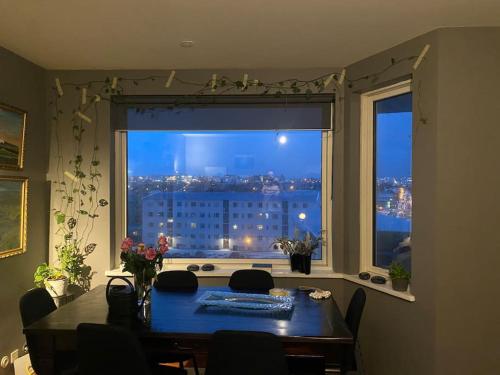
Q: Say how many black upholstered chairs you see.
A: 6